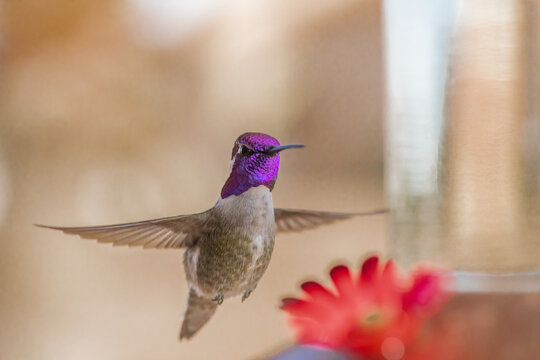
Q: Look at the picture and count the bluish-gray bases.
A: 1